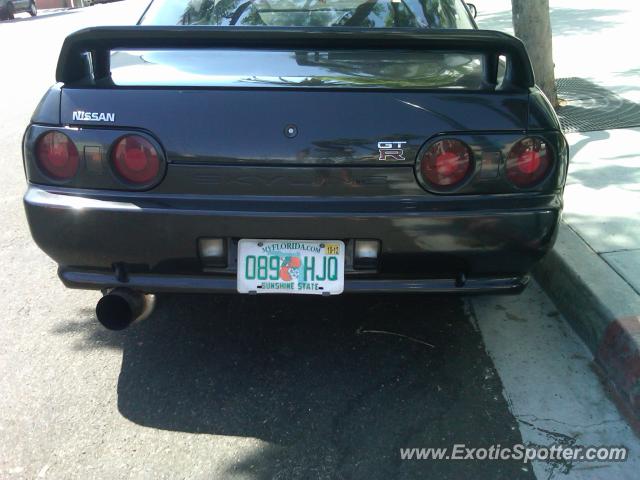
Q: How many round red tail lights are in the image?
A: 4